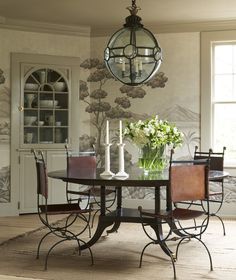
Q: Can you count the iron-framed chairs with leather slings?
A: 4